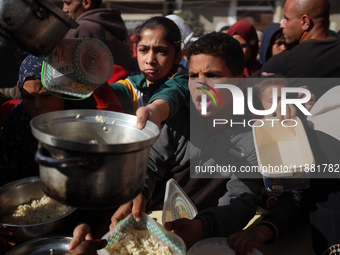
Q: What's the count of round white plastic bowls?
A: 1